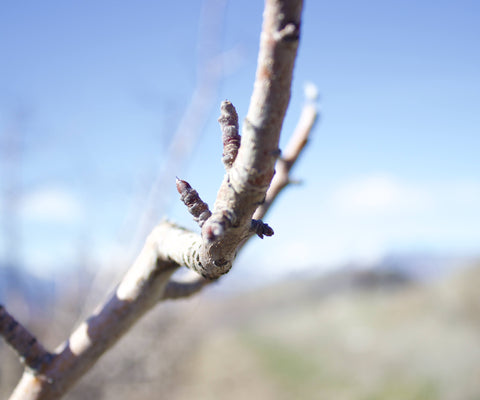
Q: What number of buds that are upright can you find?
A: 2